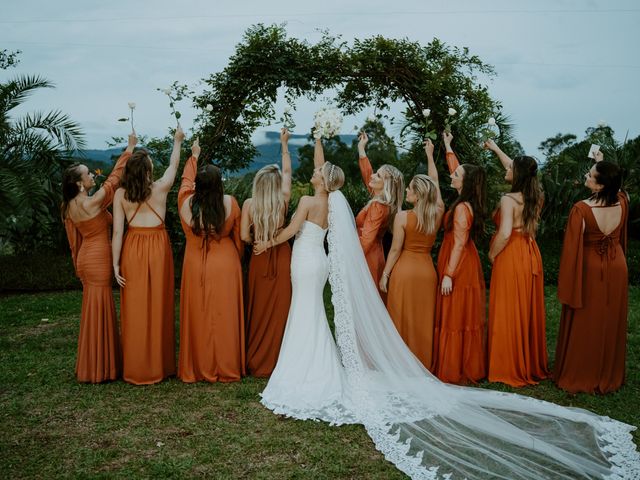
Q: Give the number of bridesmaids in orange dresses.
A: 9